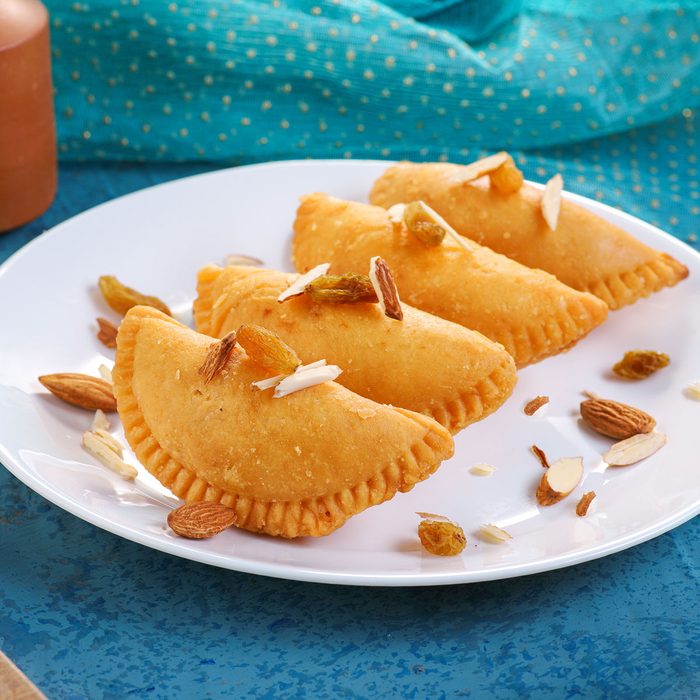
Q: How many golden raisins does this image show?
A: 7